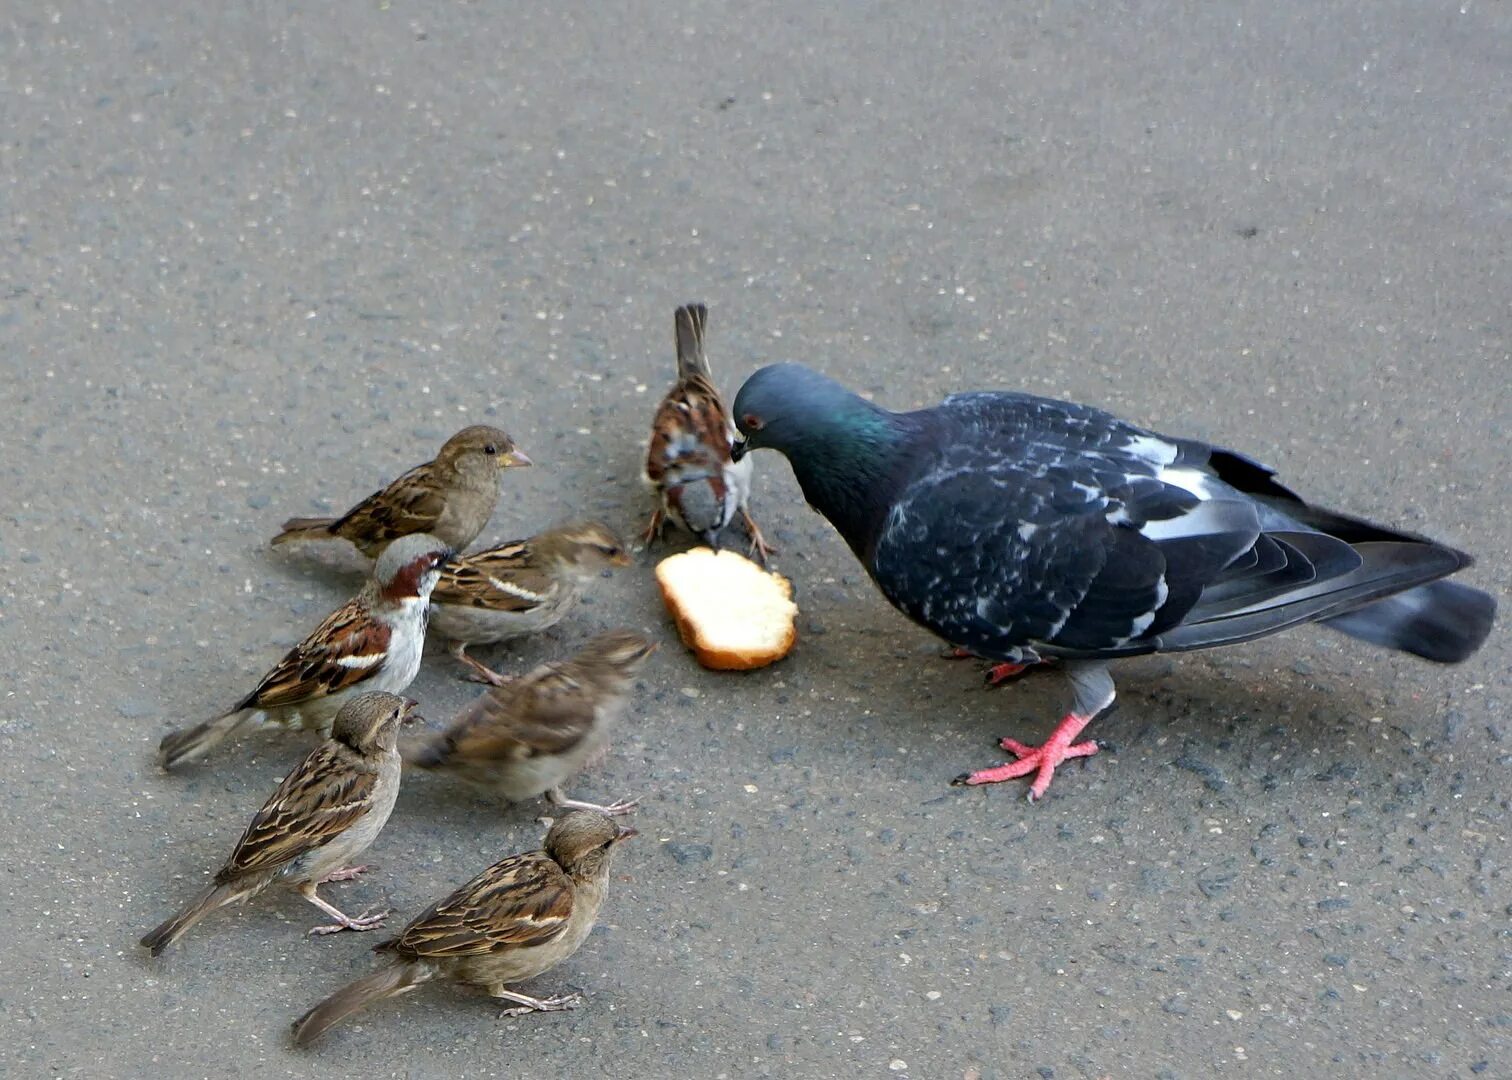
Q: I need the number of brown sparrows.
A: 7